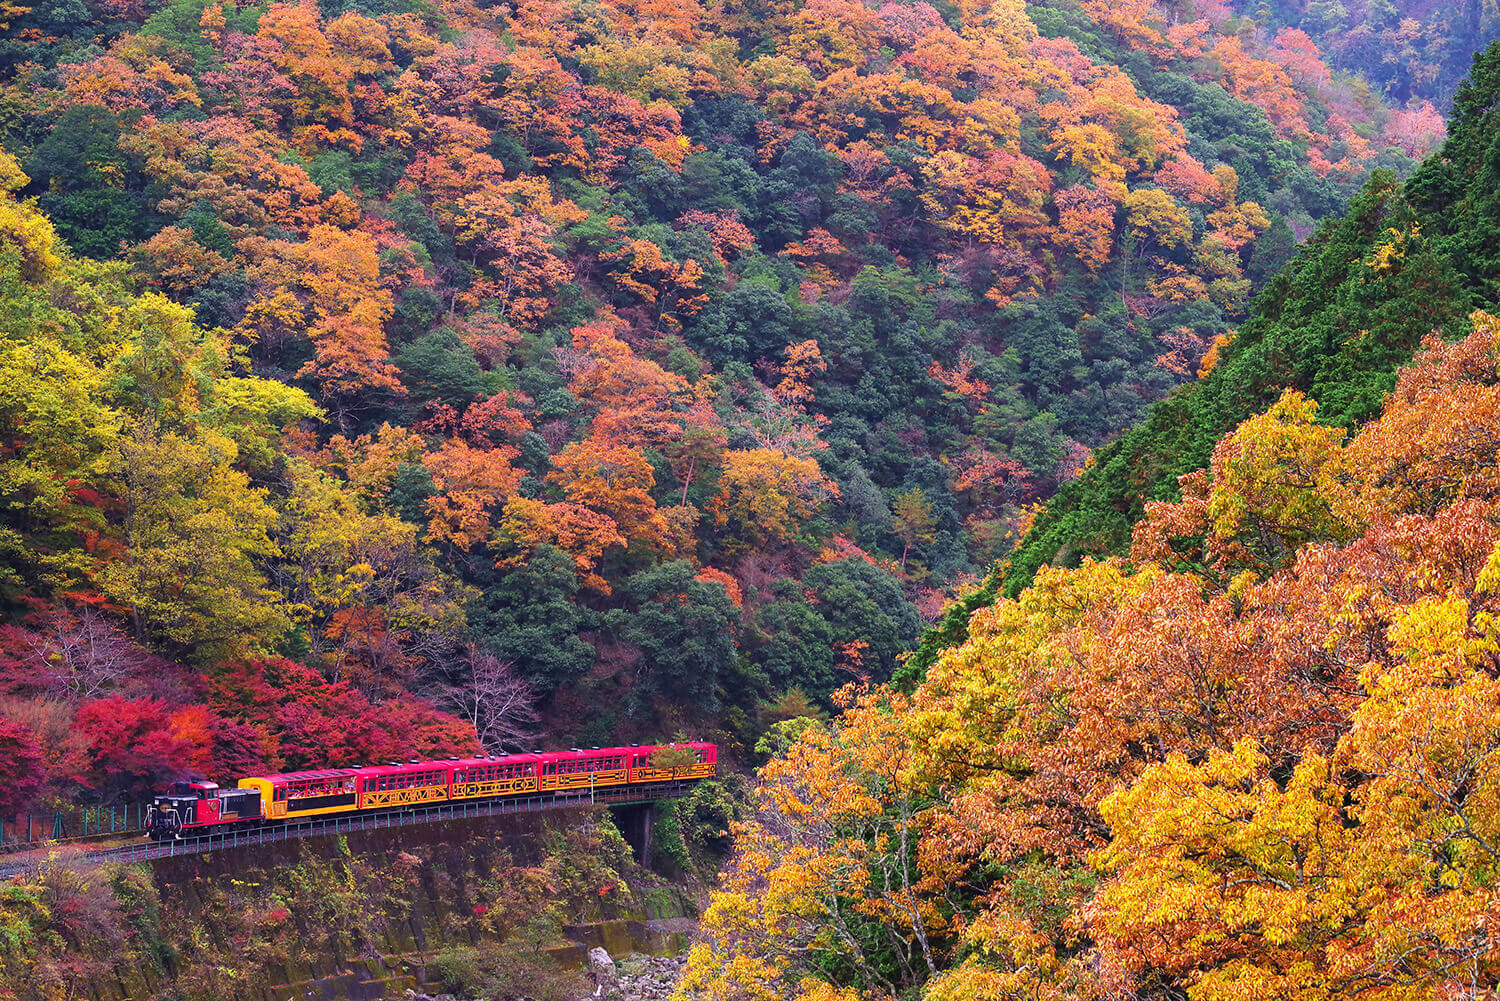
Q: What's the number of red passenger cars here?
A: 5